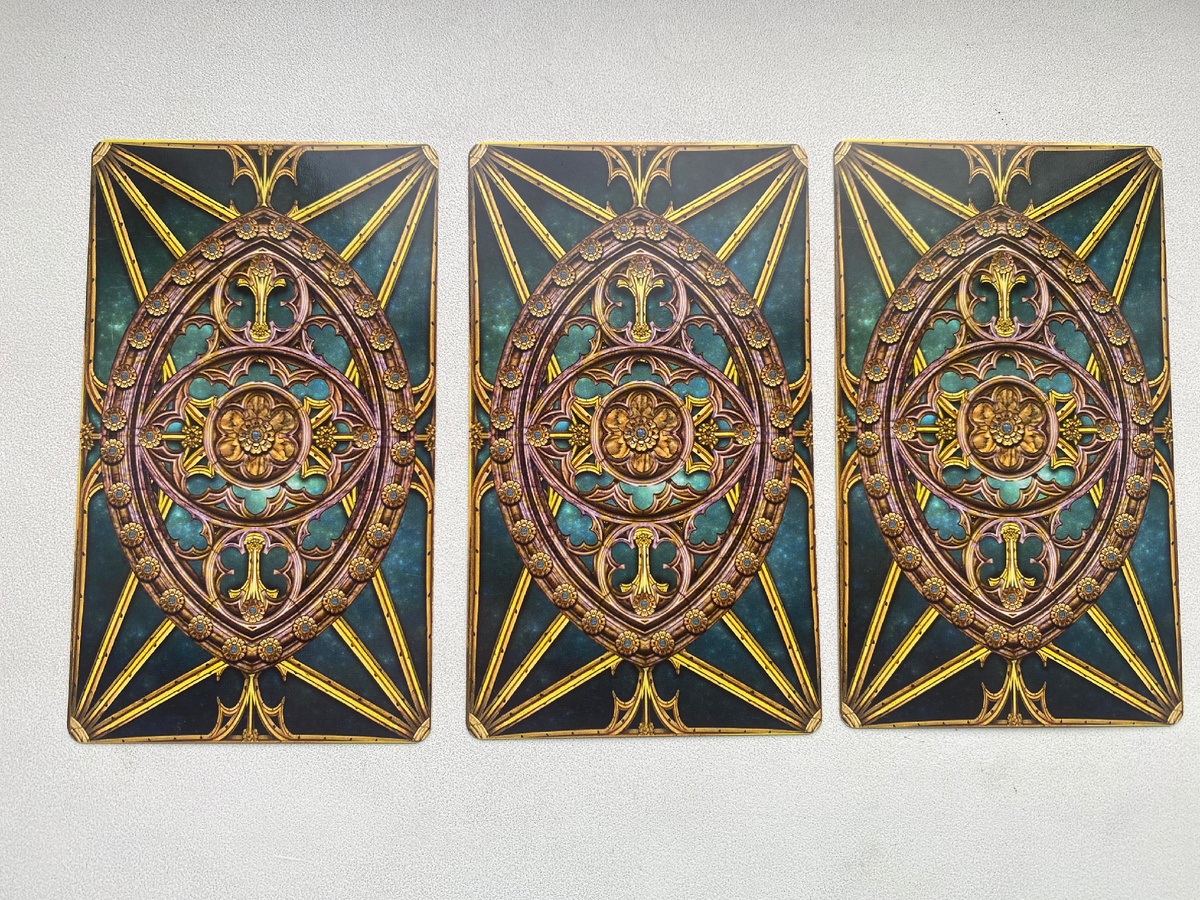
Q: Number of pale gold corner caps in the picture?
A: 12